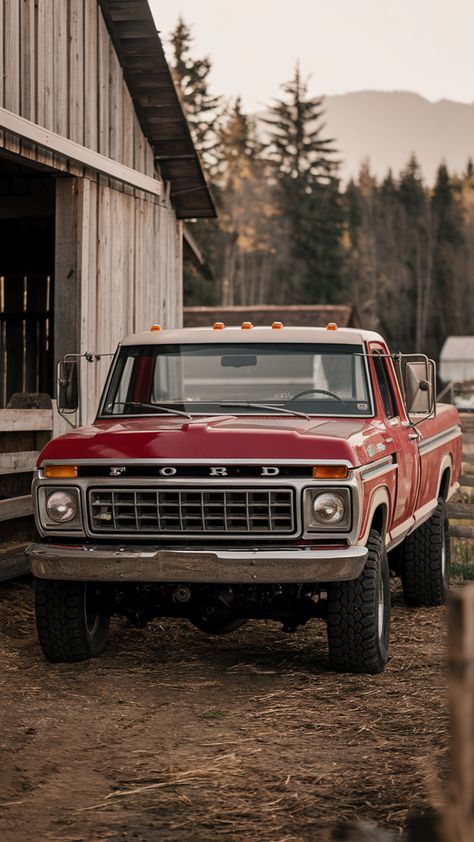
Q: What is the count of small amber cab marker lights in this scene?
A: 5